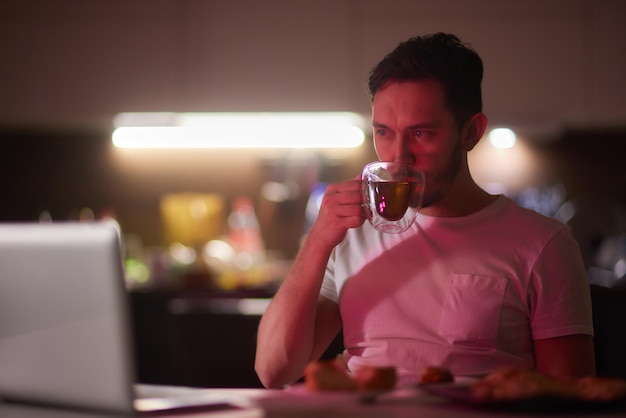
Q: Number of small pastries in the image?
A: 3